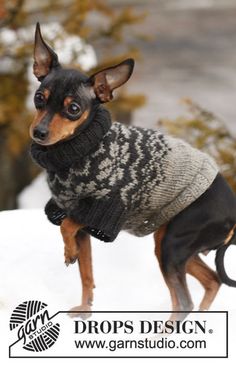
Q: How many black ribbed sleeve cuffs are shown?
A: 2